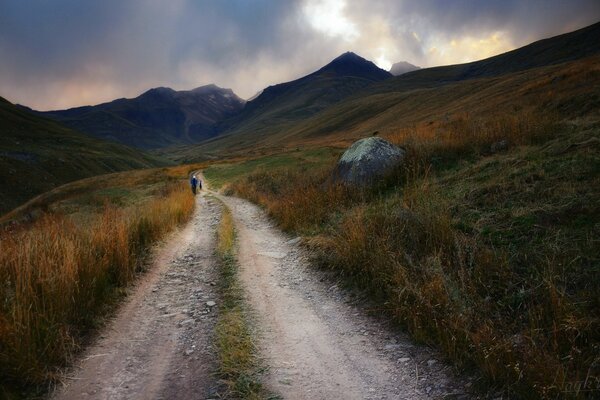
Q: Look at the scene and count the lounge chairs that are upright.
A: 0